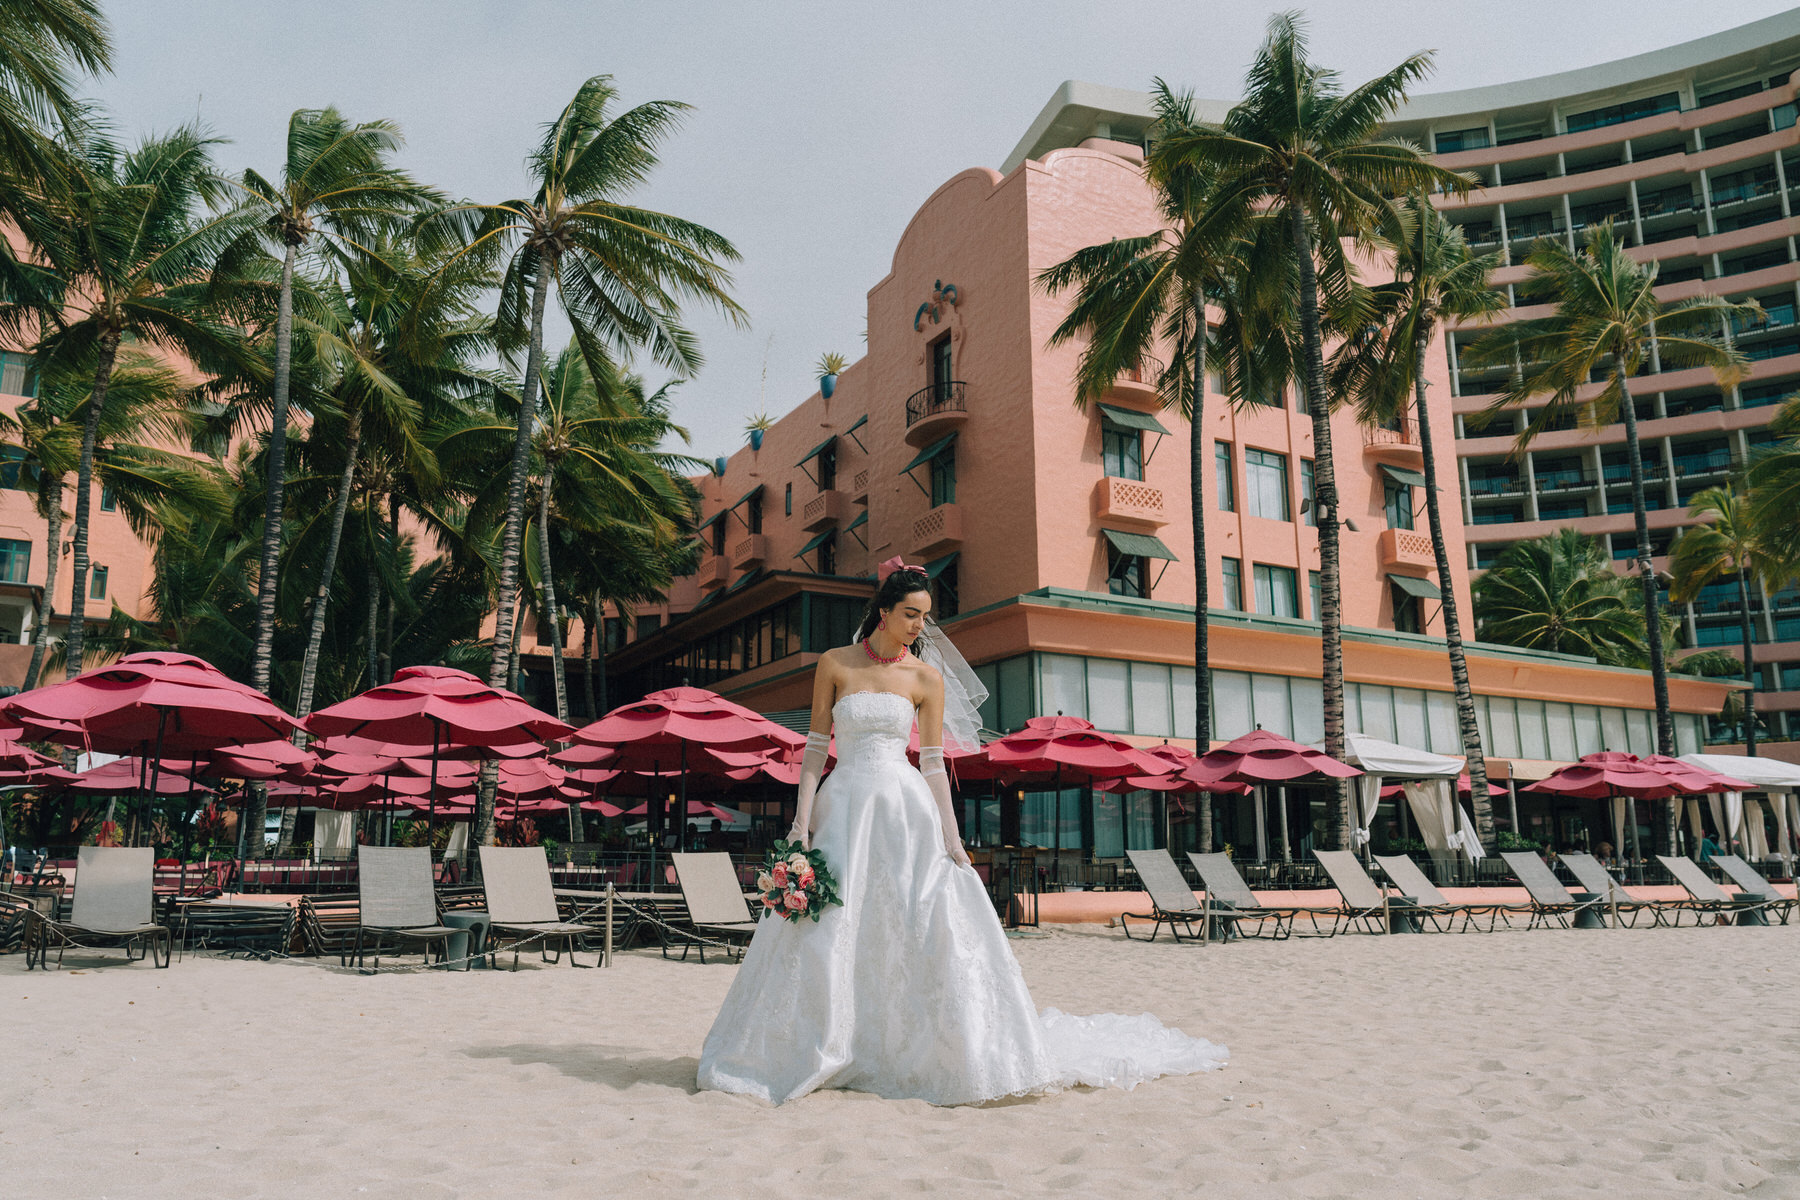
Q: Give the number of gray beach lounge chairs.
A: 12